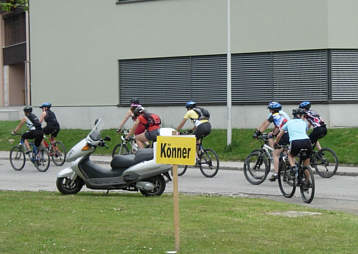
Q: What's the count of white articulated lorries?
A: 0